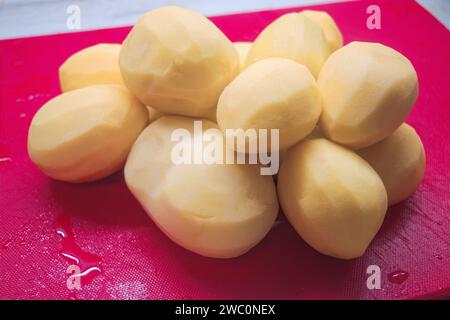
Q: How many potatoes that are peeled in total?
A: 11